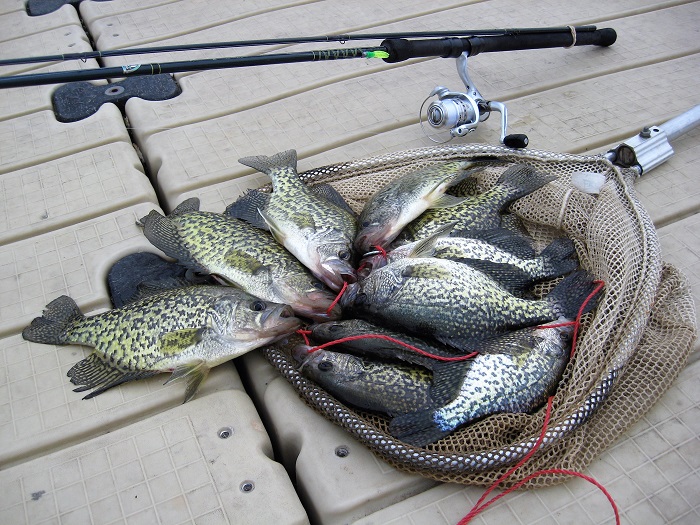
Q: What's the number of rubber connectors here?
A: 3